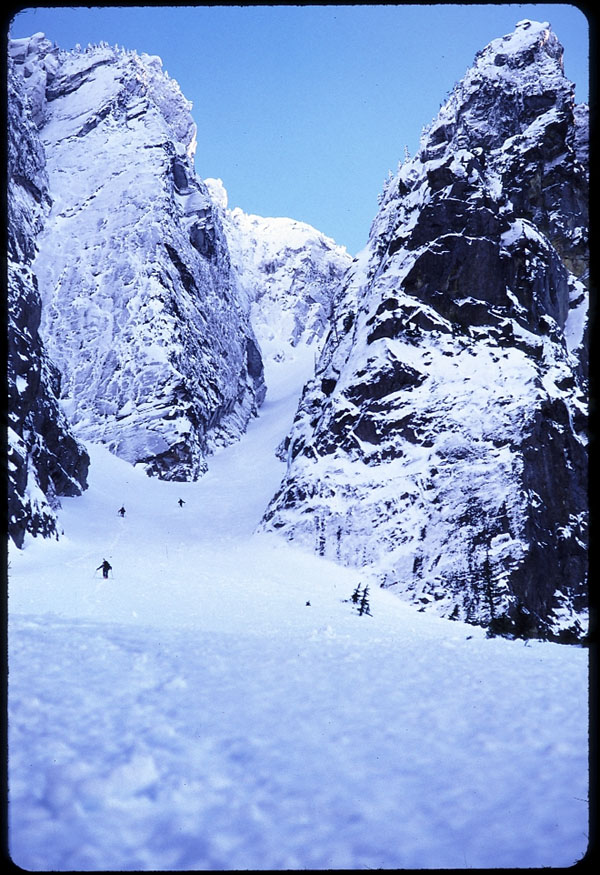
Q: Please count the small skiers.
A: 3